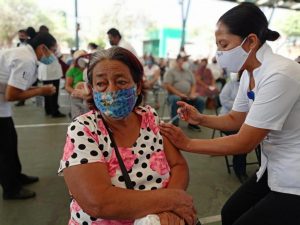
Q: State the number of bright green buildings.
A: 1